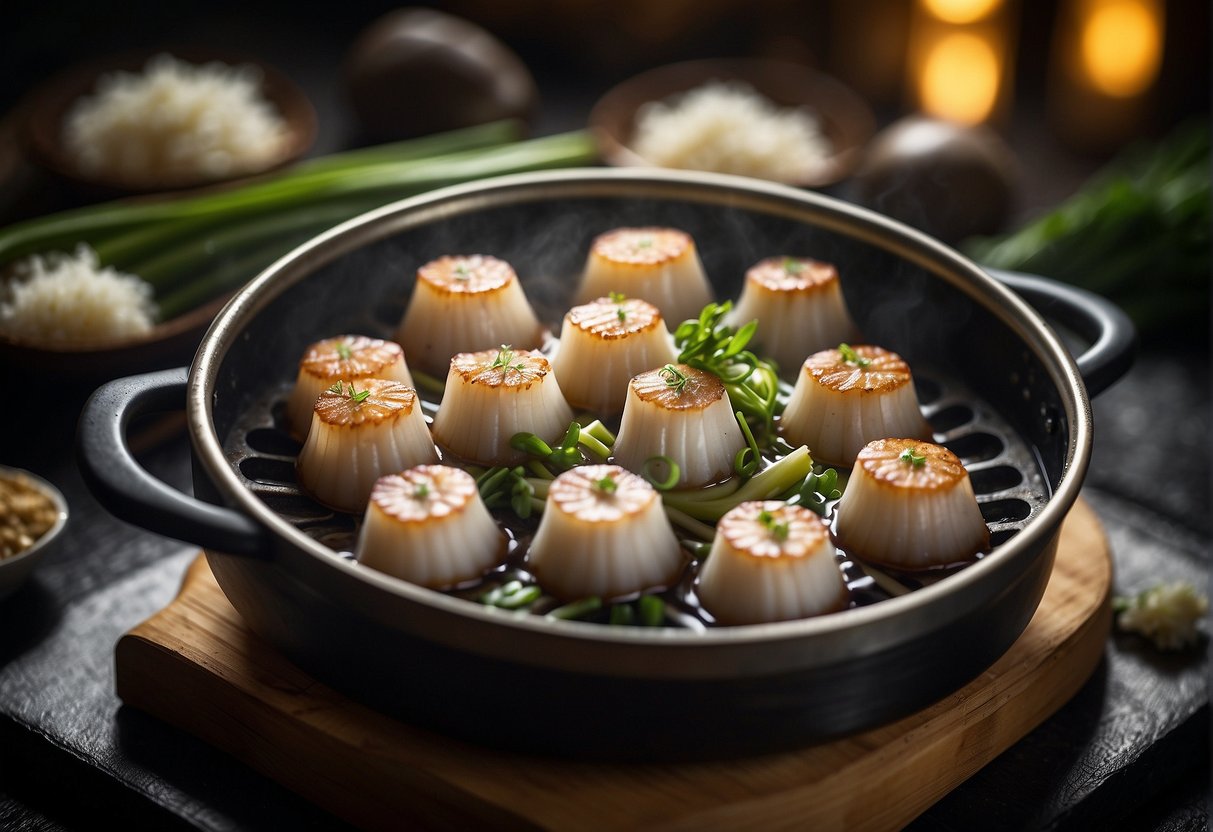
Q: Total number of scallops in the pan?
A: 13